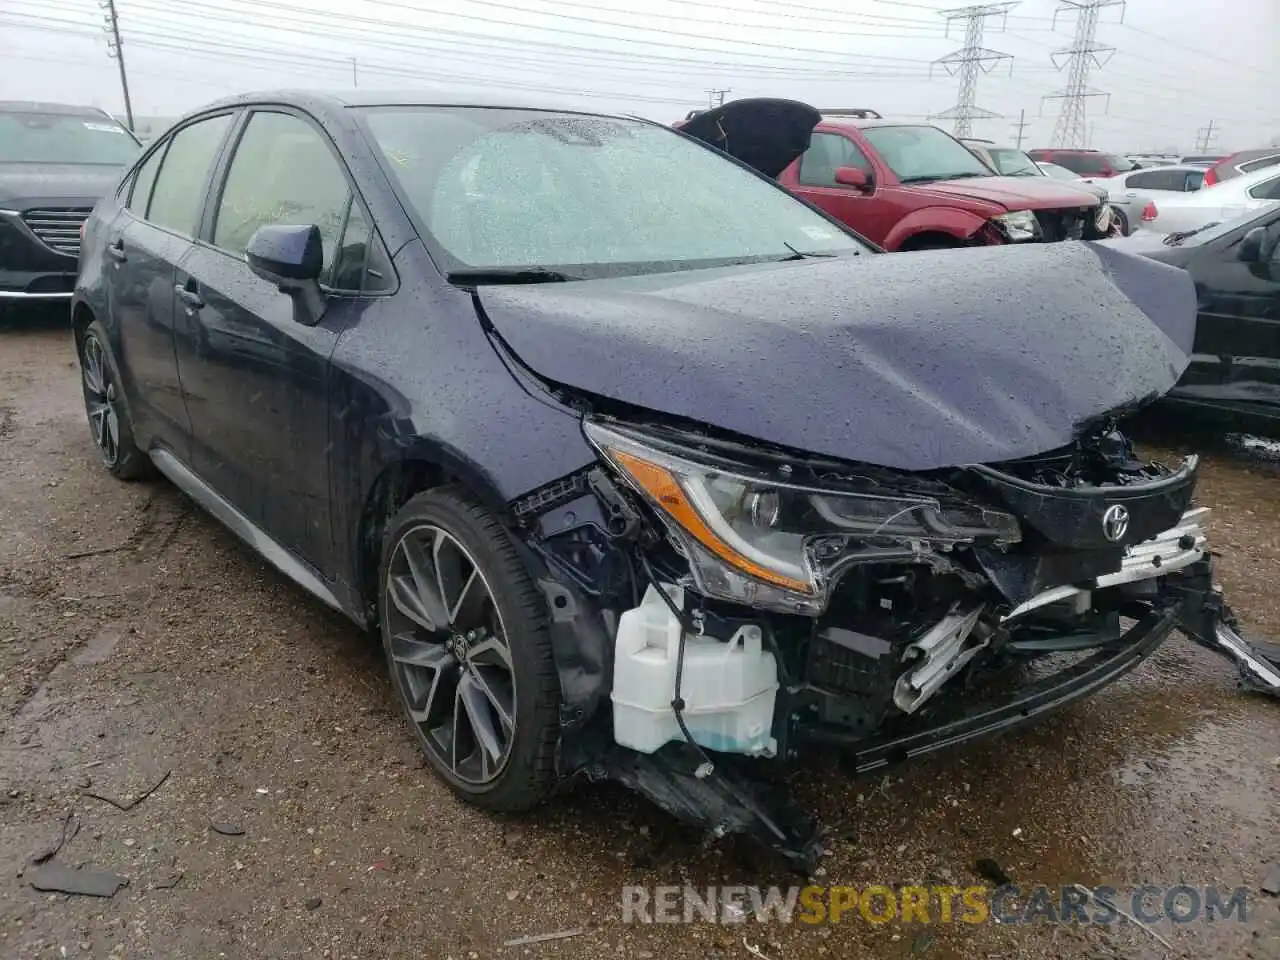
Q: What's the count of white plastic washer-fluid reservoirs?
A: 1